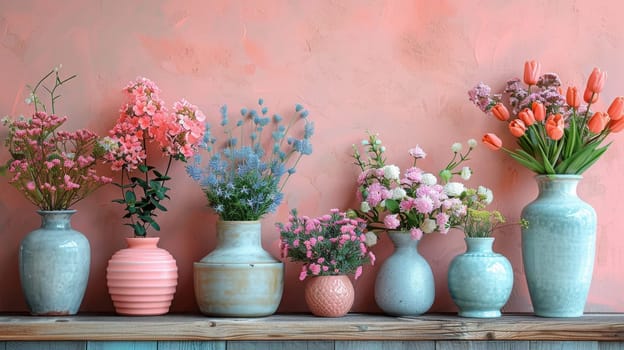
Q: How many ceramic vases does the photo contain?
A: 7